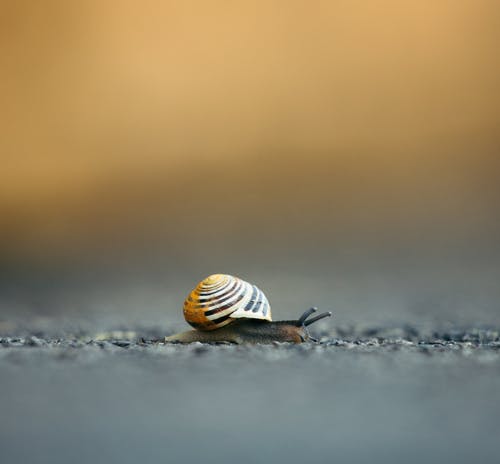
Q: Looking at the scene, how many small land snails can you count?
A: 1